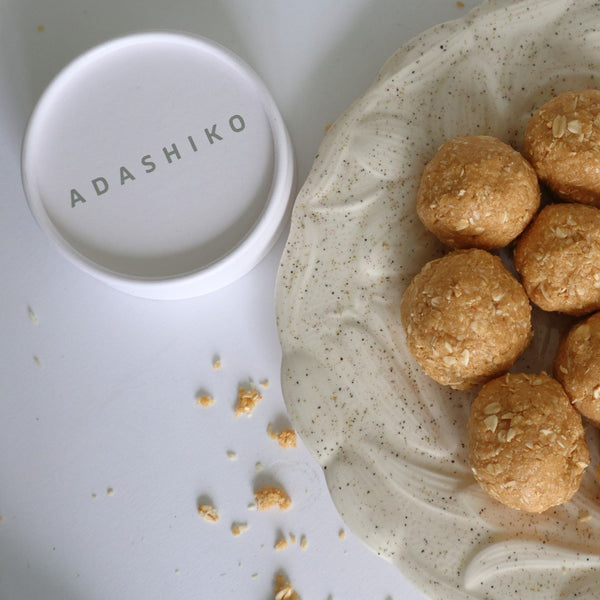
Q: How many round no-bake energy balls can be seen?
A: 6